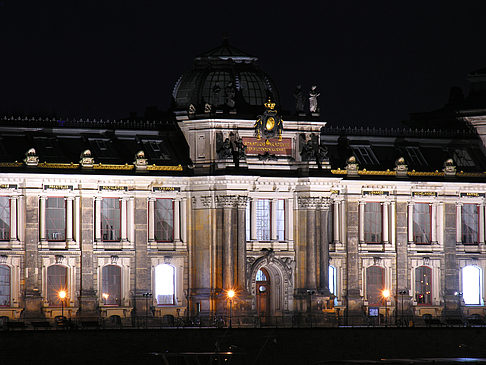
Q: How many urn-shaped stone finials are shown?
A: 6